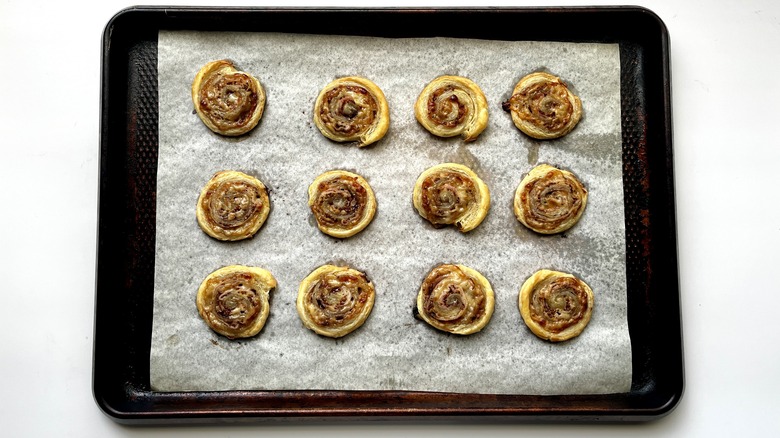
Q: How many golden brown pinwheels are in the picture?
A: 12